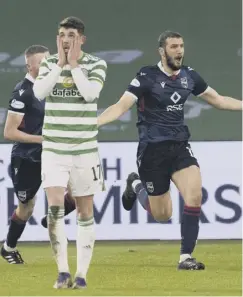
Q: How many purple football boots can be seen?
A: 2